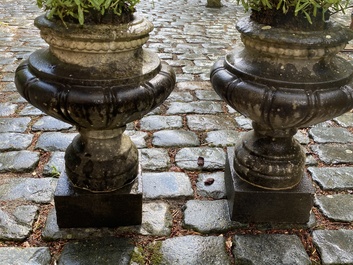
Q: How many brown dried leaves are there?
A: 2